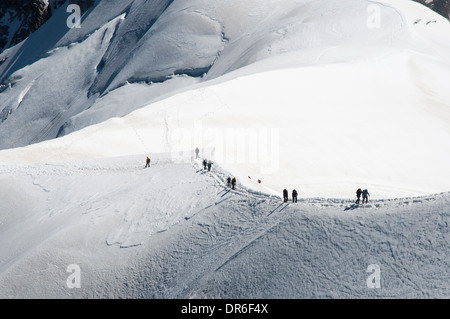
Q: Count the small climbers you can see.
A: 10